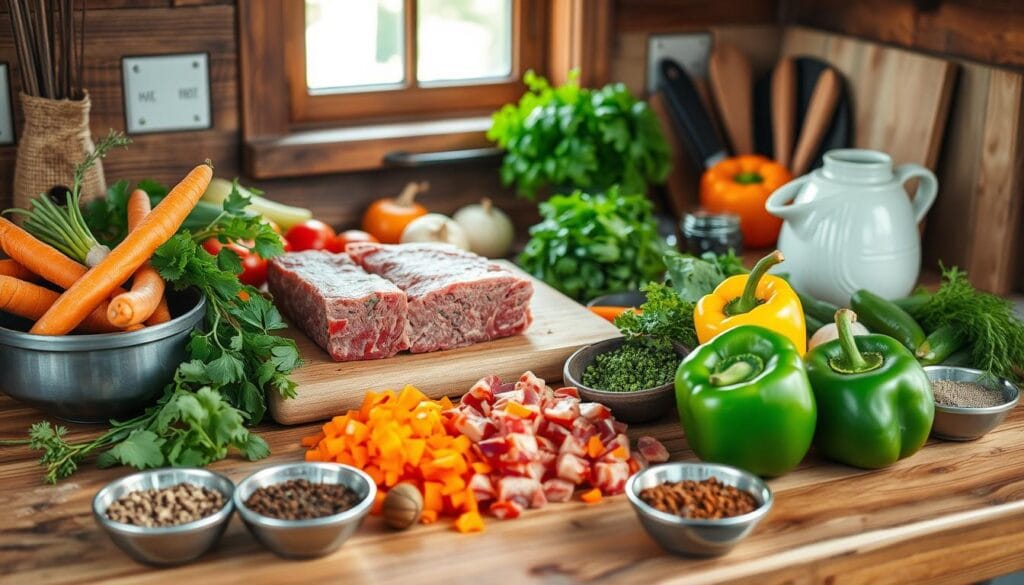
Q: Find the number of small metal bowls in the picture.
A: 4